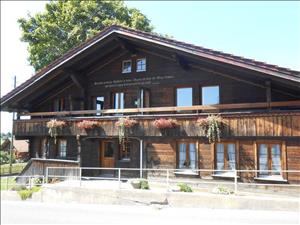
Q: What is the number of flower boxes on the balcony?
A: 5